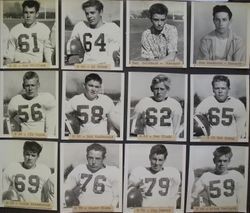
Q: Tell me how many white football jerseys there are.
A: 10